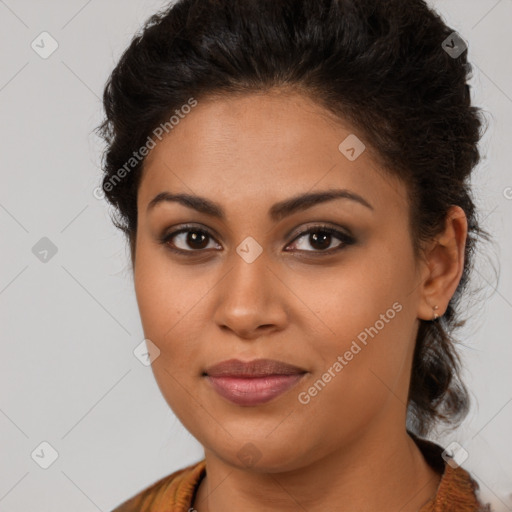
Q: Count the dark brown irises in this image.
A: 2